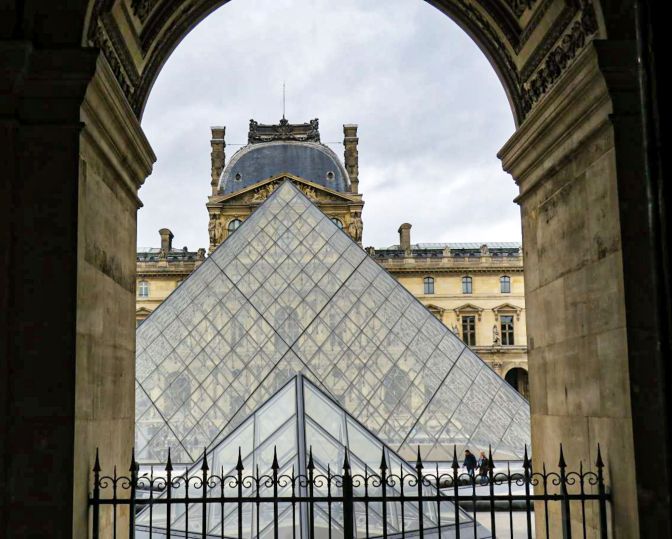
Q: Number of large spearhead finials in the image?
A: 15